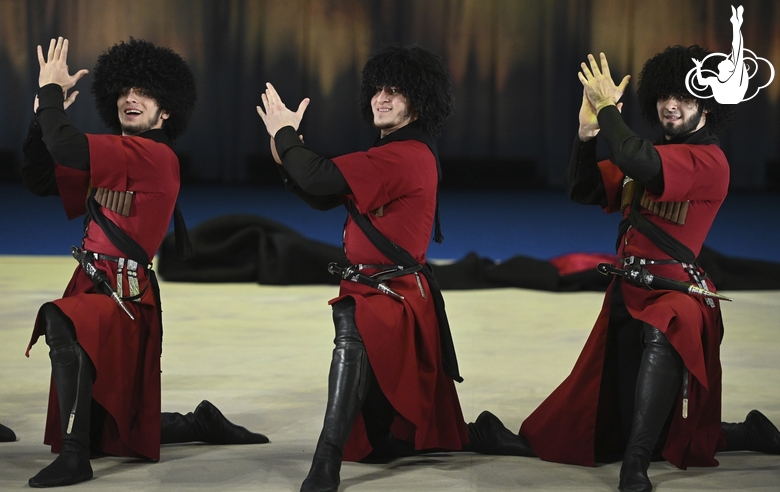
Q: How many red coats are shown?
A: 3